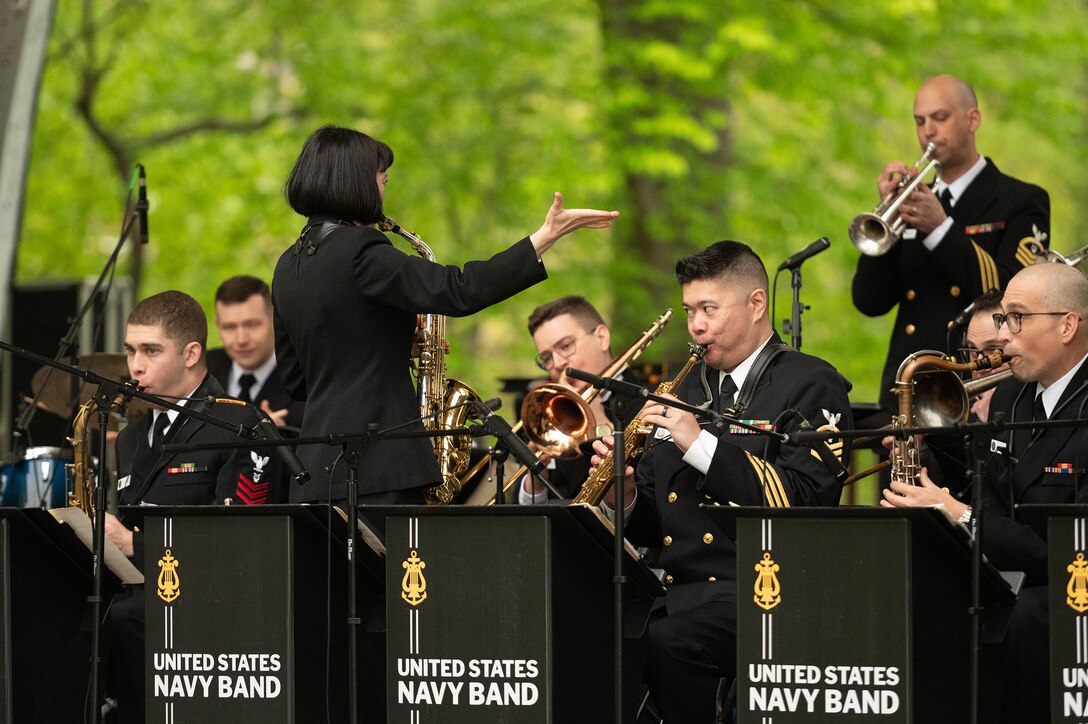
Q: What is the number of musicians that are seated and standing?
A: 8